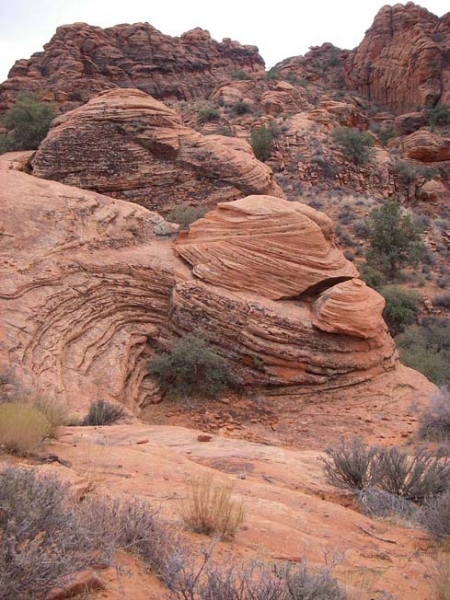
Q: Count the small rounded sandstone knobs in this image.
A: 1